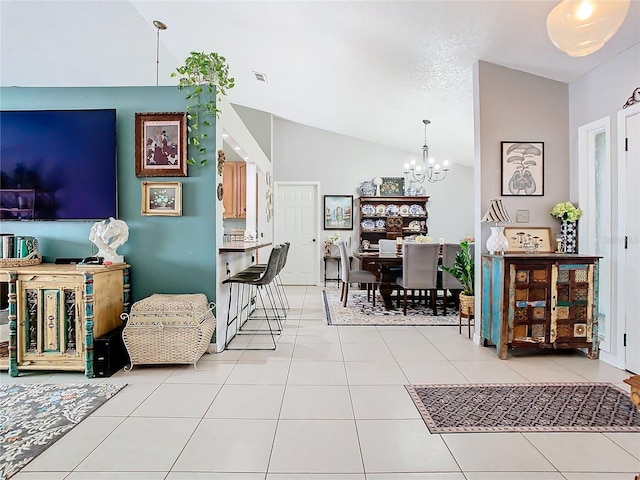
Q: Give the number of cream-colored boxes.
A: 1